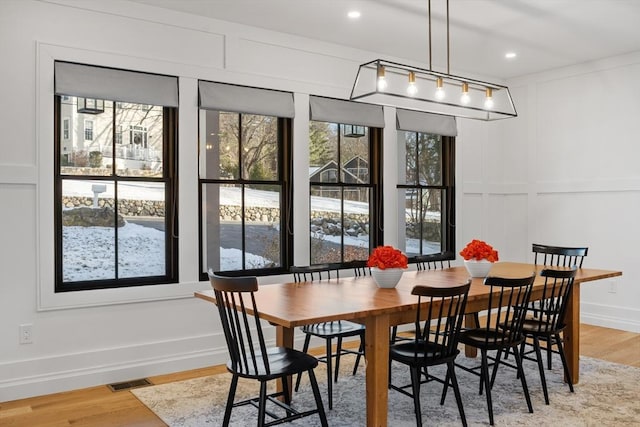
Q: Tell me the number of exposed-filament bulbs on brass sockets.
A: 5